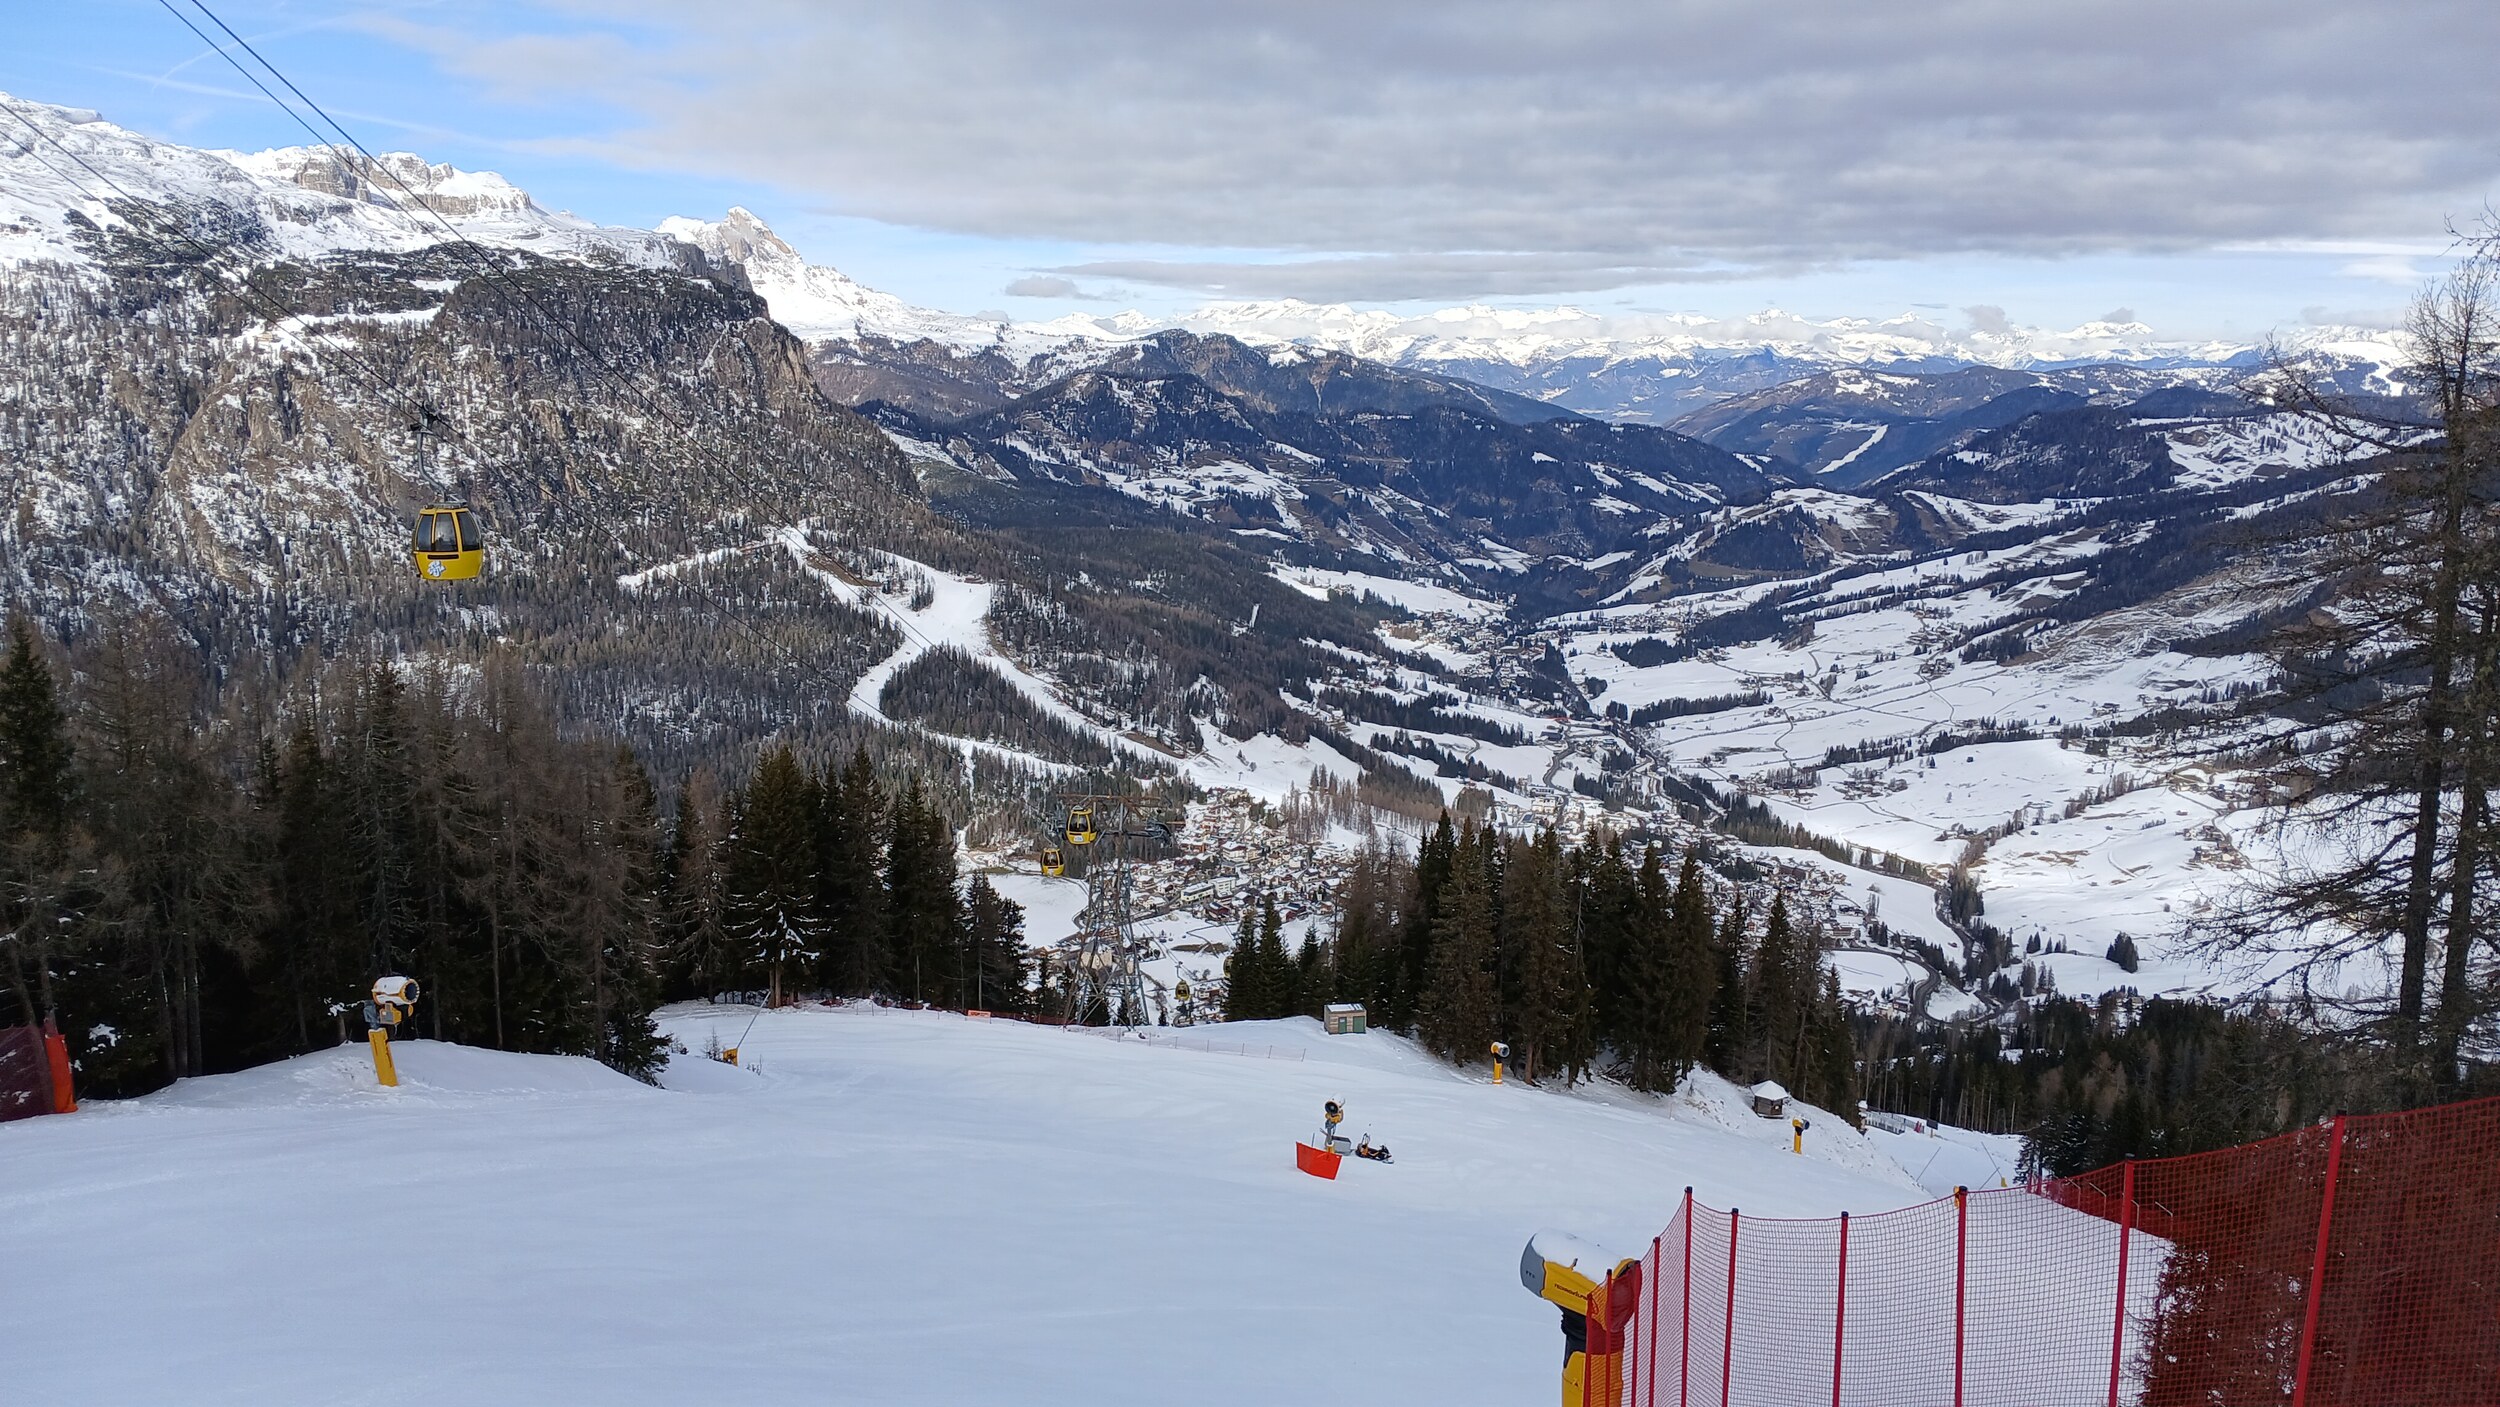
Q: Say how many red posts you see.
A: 10